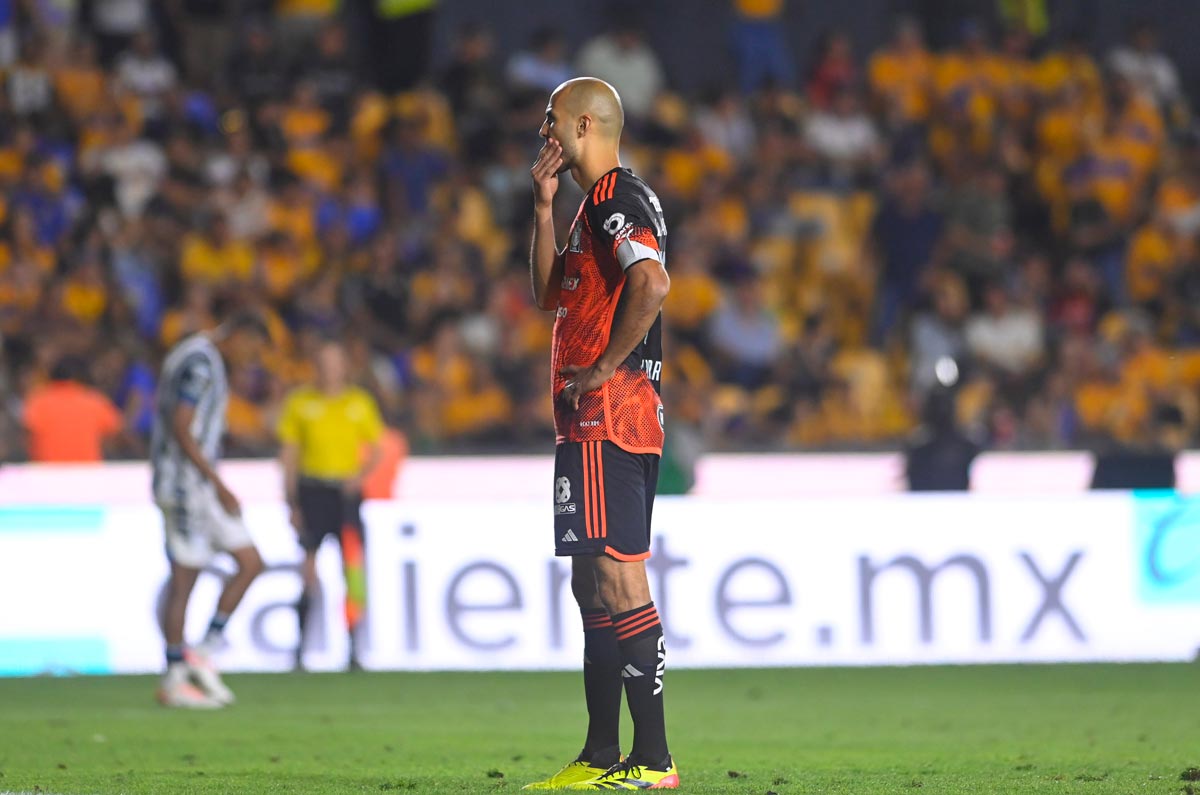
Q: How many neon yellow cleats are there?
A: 2